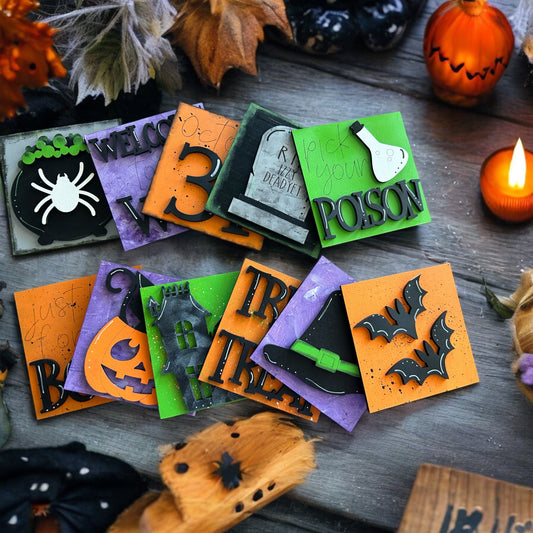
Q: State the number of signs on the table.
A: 11